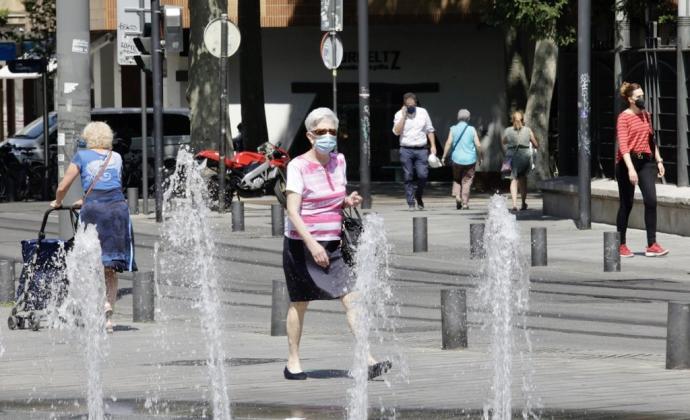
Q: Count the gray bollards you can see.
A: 12